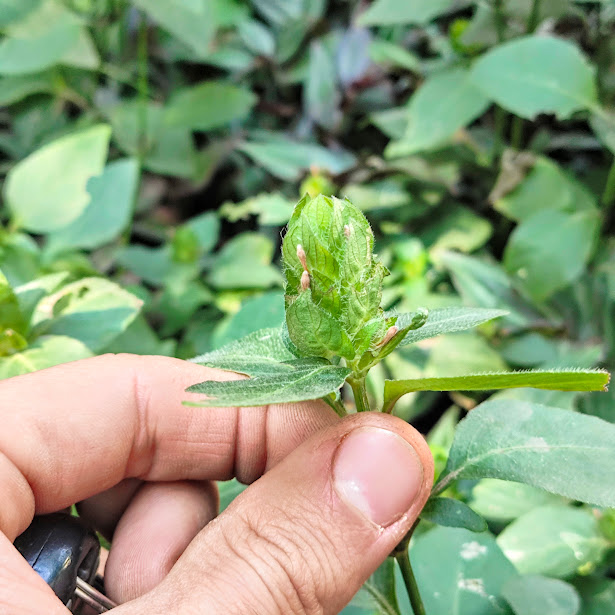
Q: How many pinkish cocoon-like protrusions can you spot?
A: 4